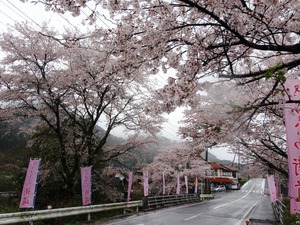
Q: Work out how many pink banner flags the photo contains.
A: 11